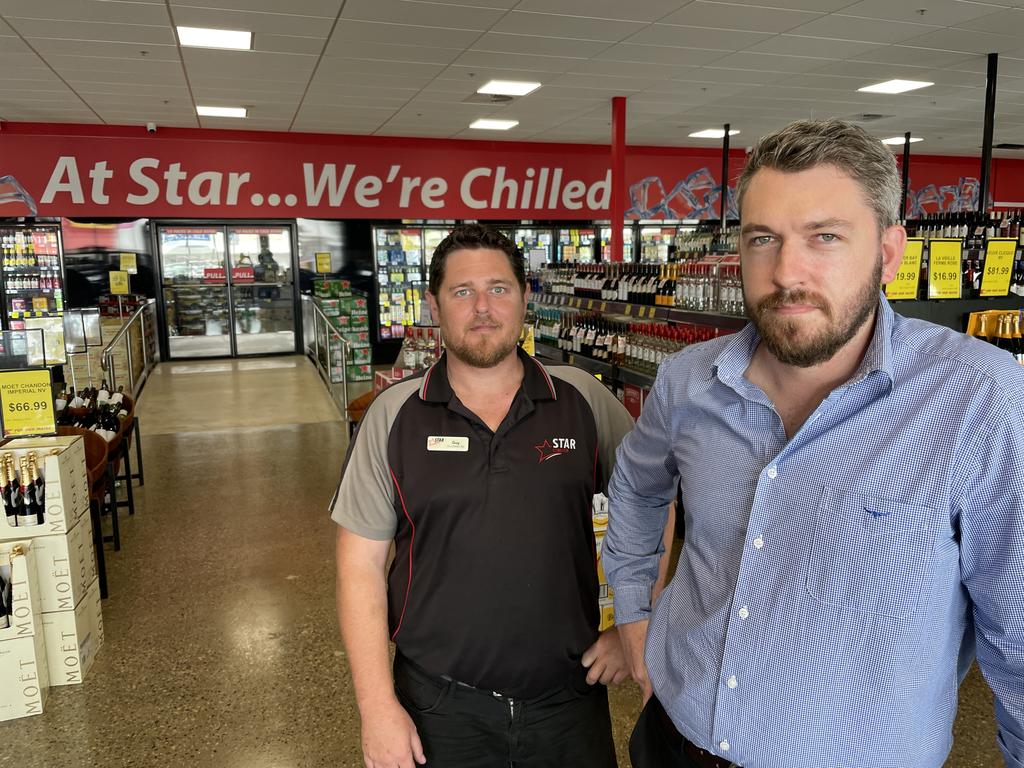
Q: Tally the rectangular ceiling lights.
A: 7